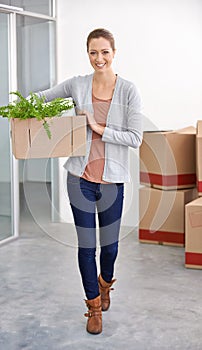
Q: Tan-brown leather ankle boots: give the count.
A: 2